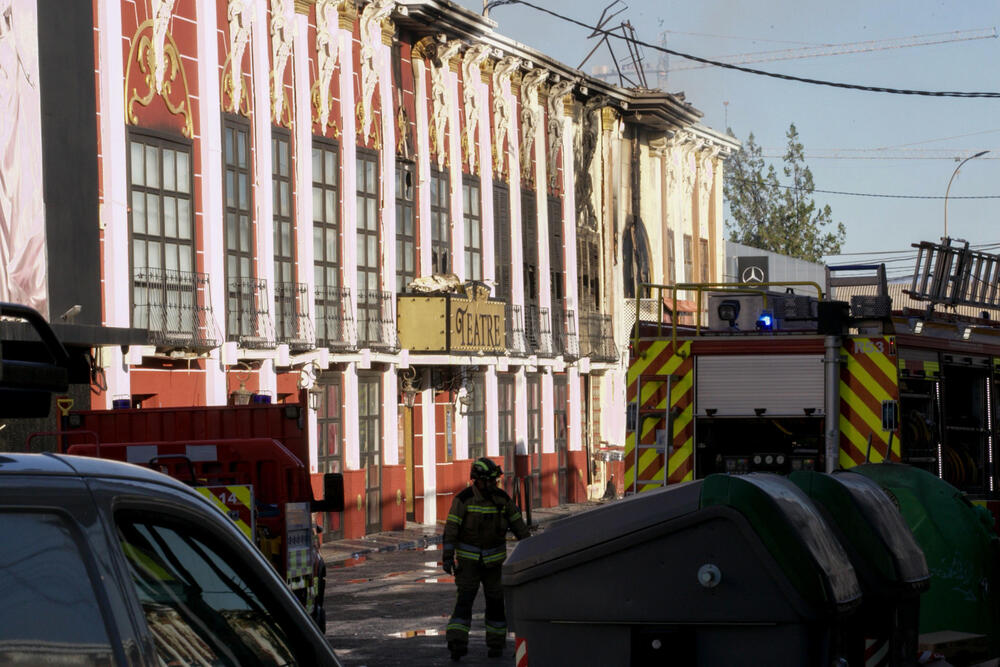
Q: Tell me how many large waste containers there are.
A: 3